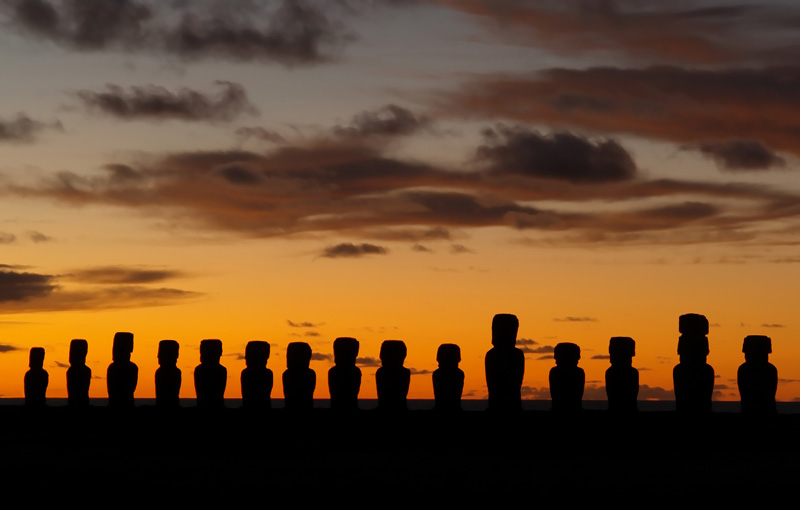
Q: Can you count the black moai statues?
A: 15